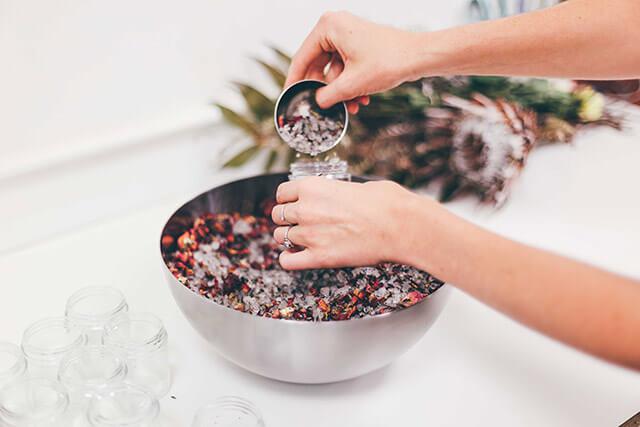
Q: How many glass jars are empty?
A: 8